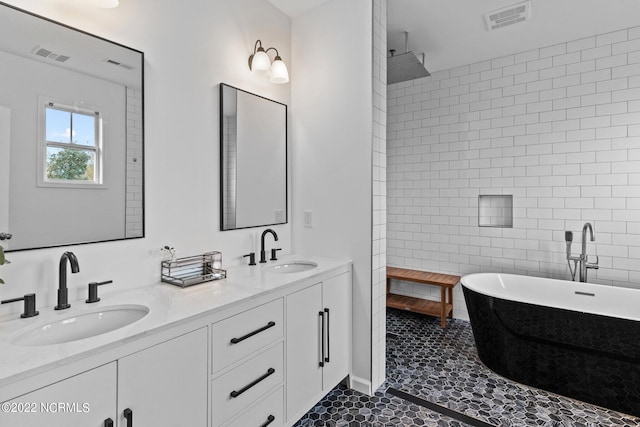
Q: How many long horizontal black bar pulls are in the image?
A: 3